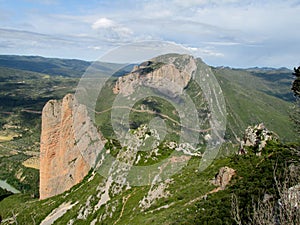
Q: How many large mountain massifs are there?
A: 2